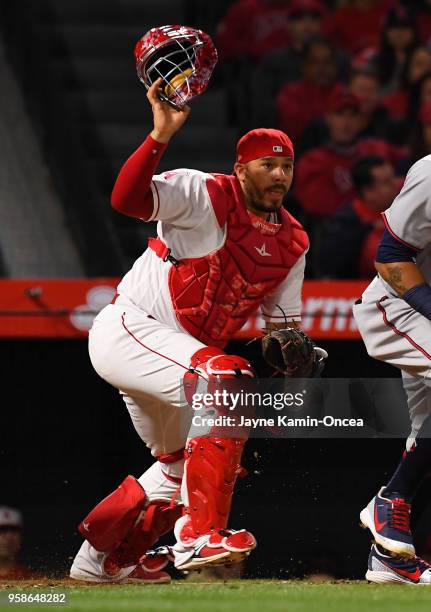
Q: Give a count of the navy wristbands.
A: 1